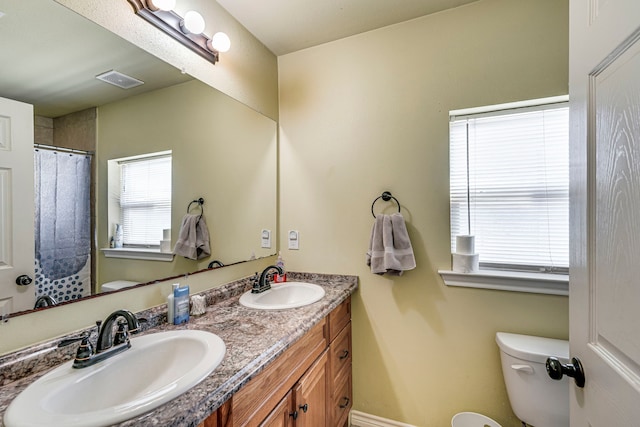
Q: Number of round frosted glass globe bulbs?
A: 3